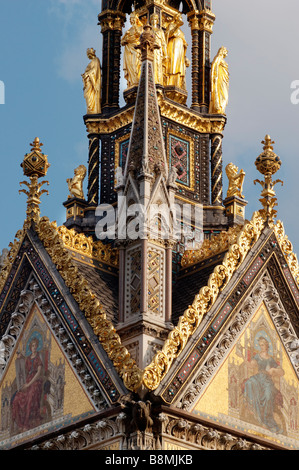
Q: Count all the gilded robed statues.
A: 5